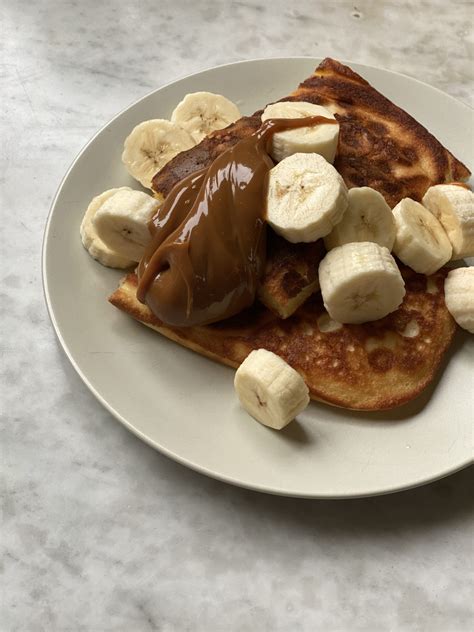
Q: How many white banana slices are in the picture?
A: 12